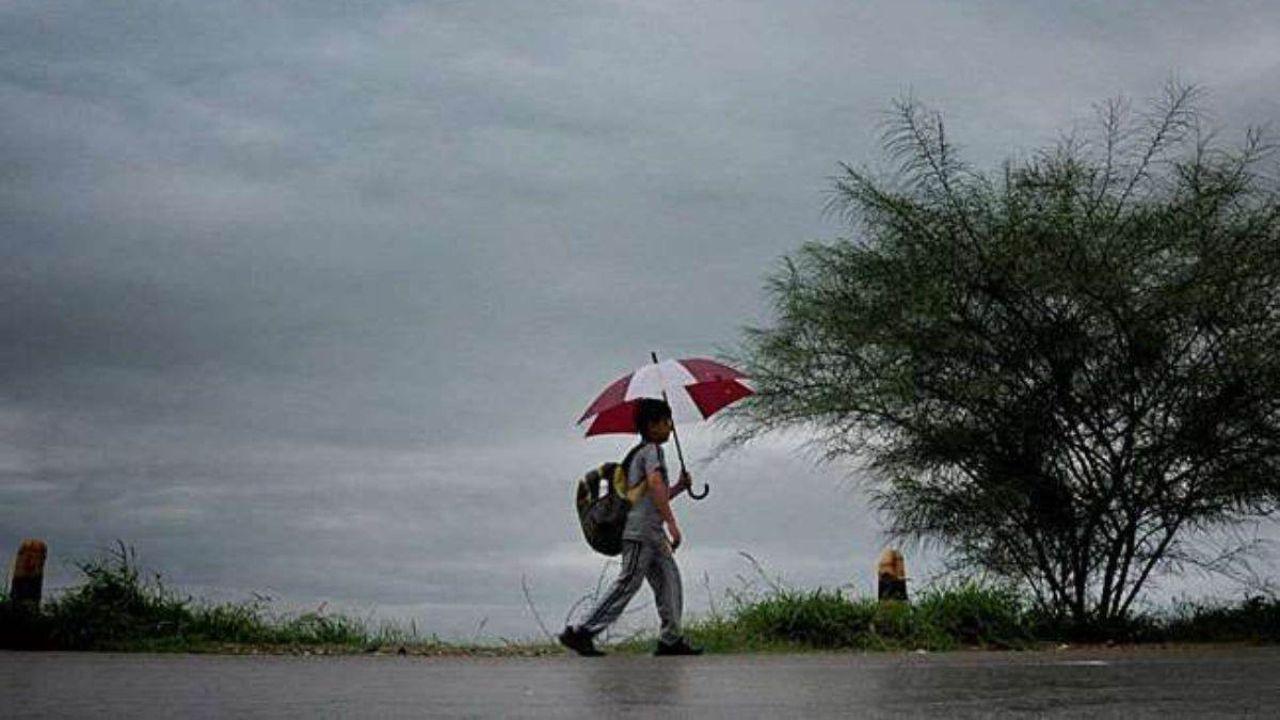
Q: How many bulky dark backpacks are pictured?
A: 1